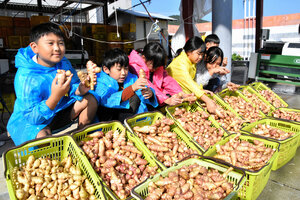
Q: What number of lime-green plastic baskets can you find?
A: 12